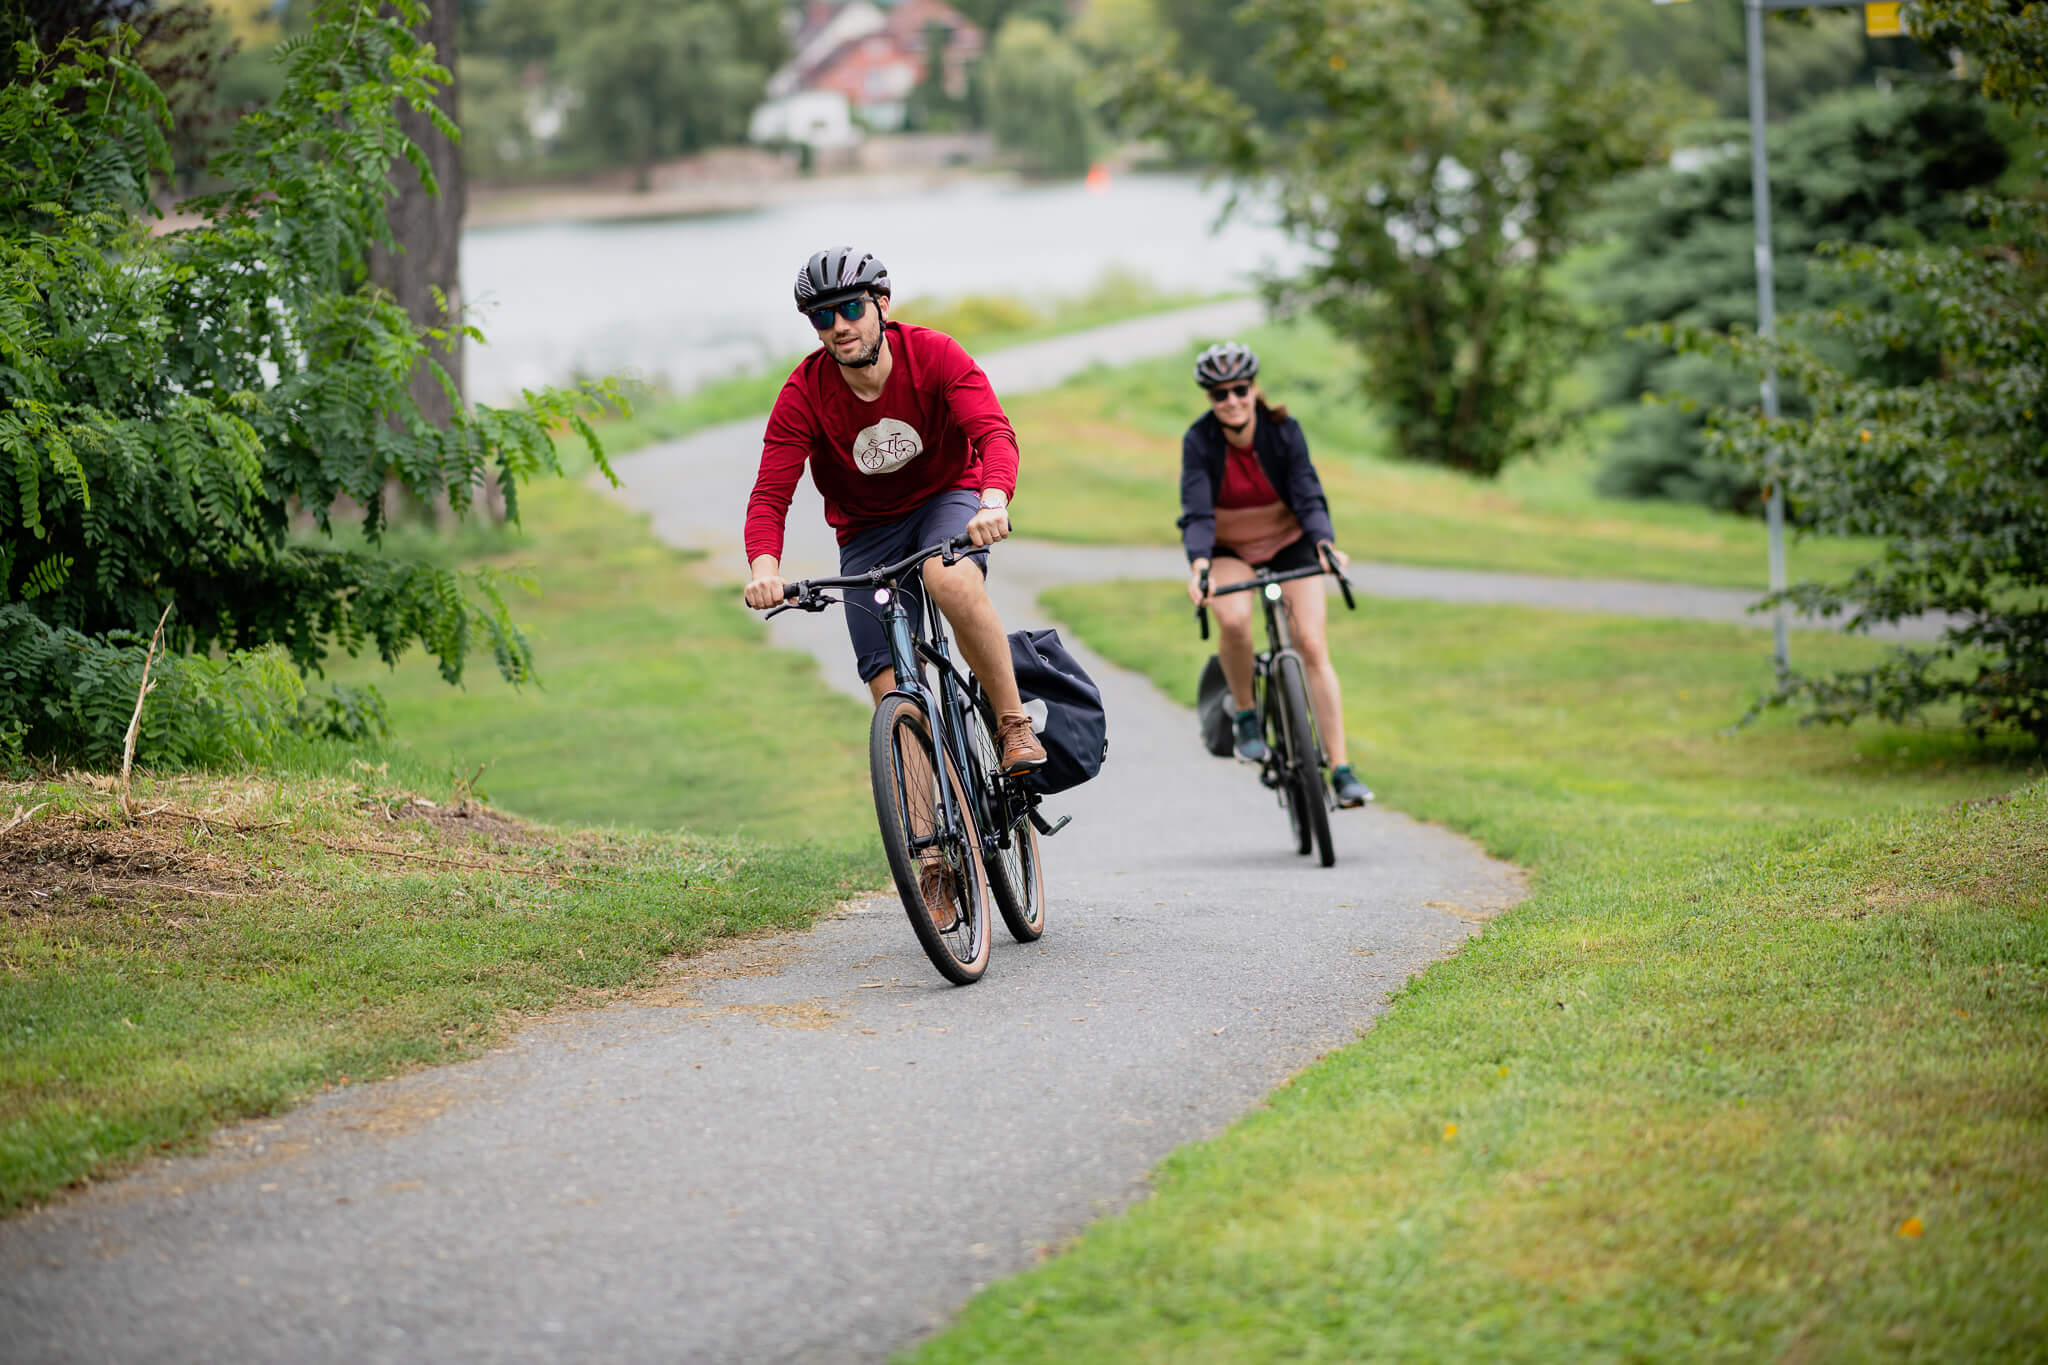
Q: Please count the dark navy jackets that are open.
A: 1